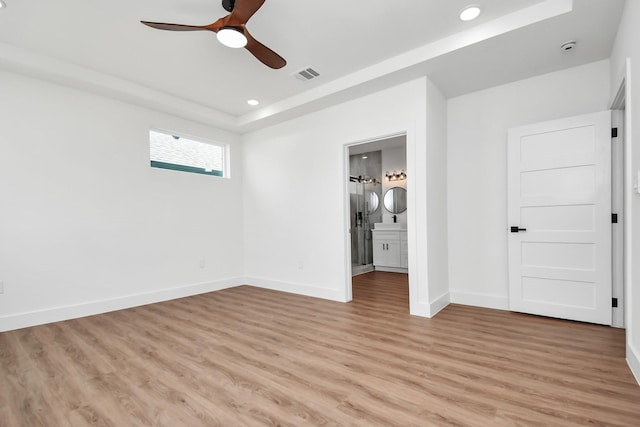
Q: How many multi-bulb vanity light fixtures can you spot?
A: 1